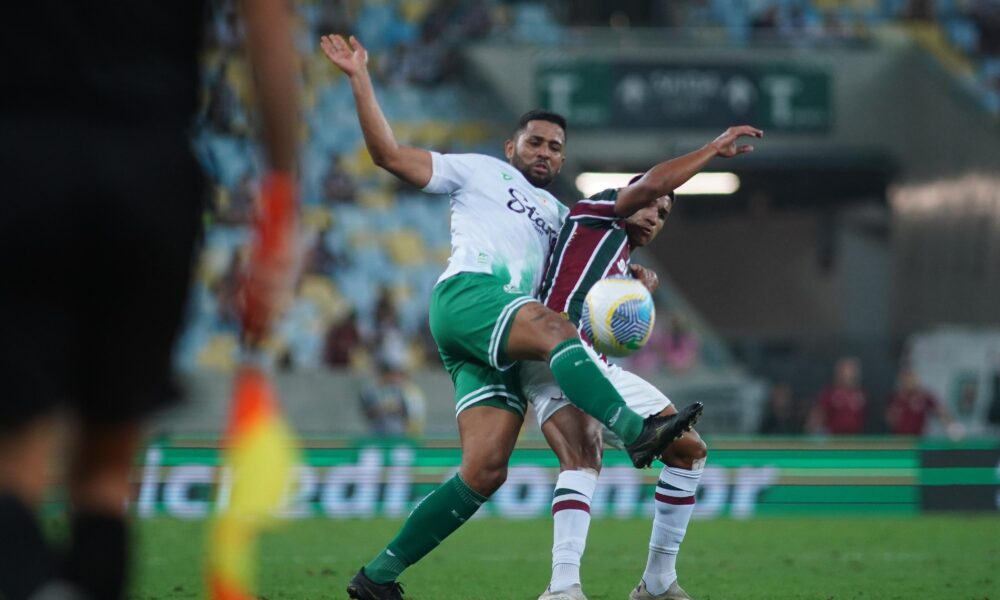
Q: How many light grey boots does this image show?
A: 2